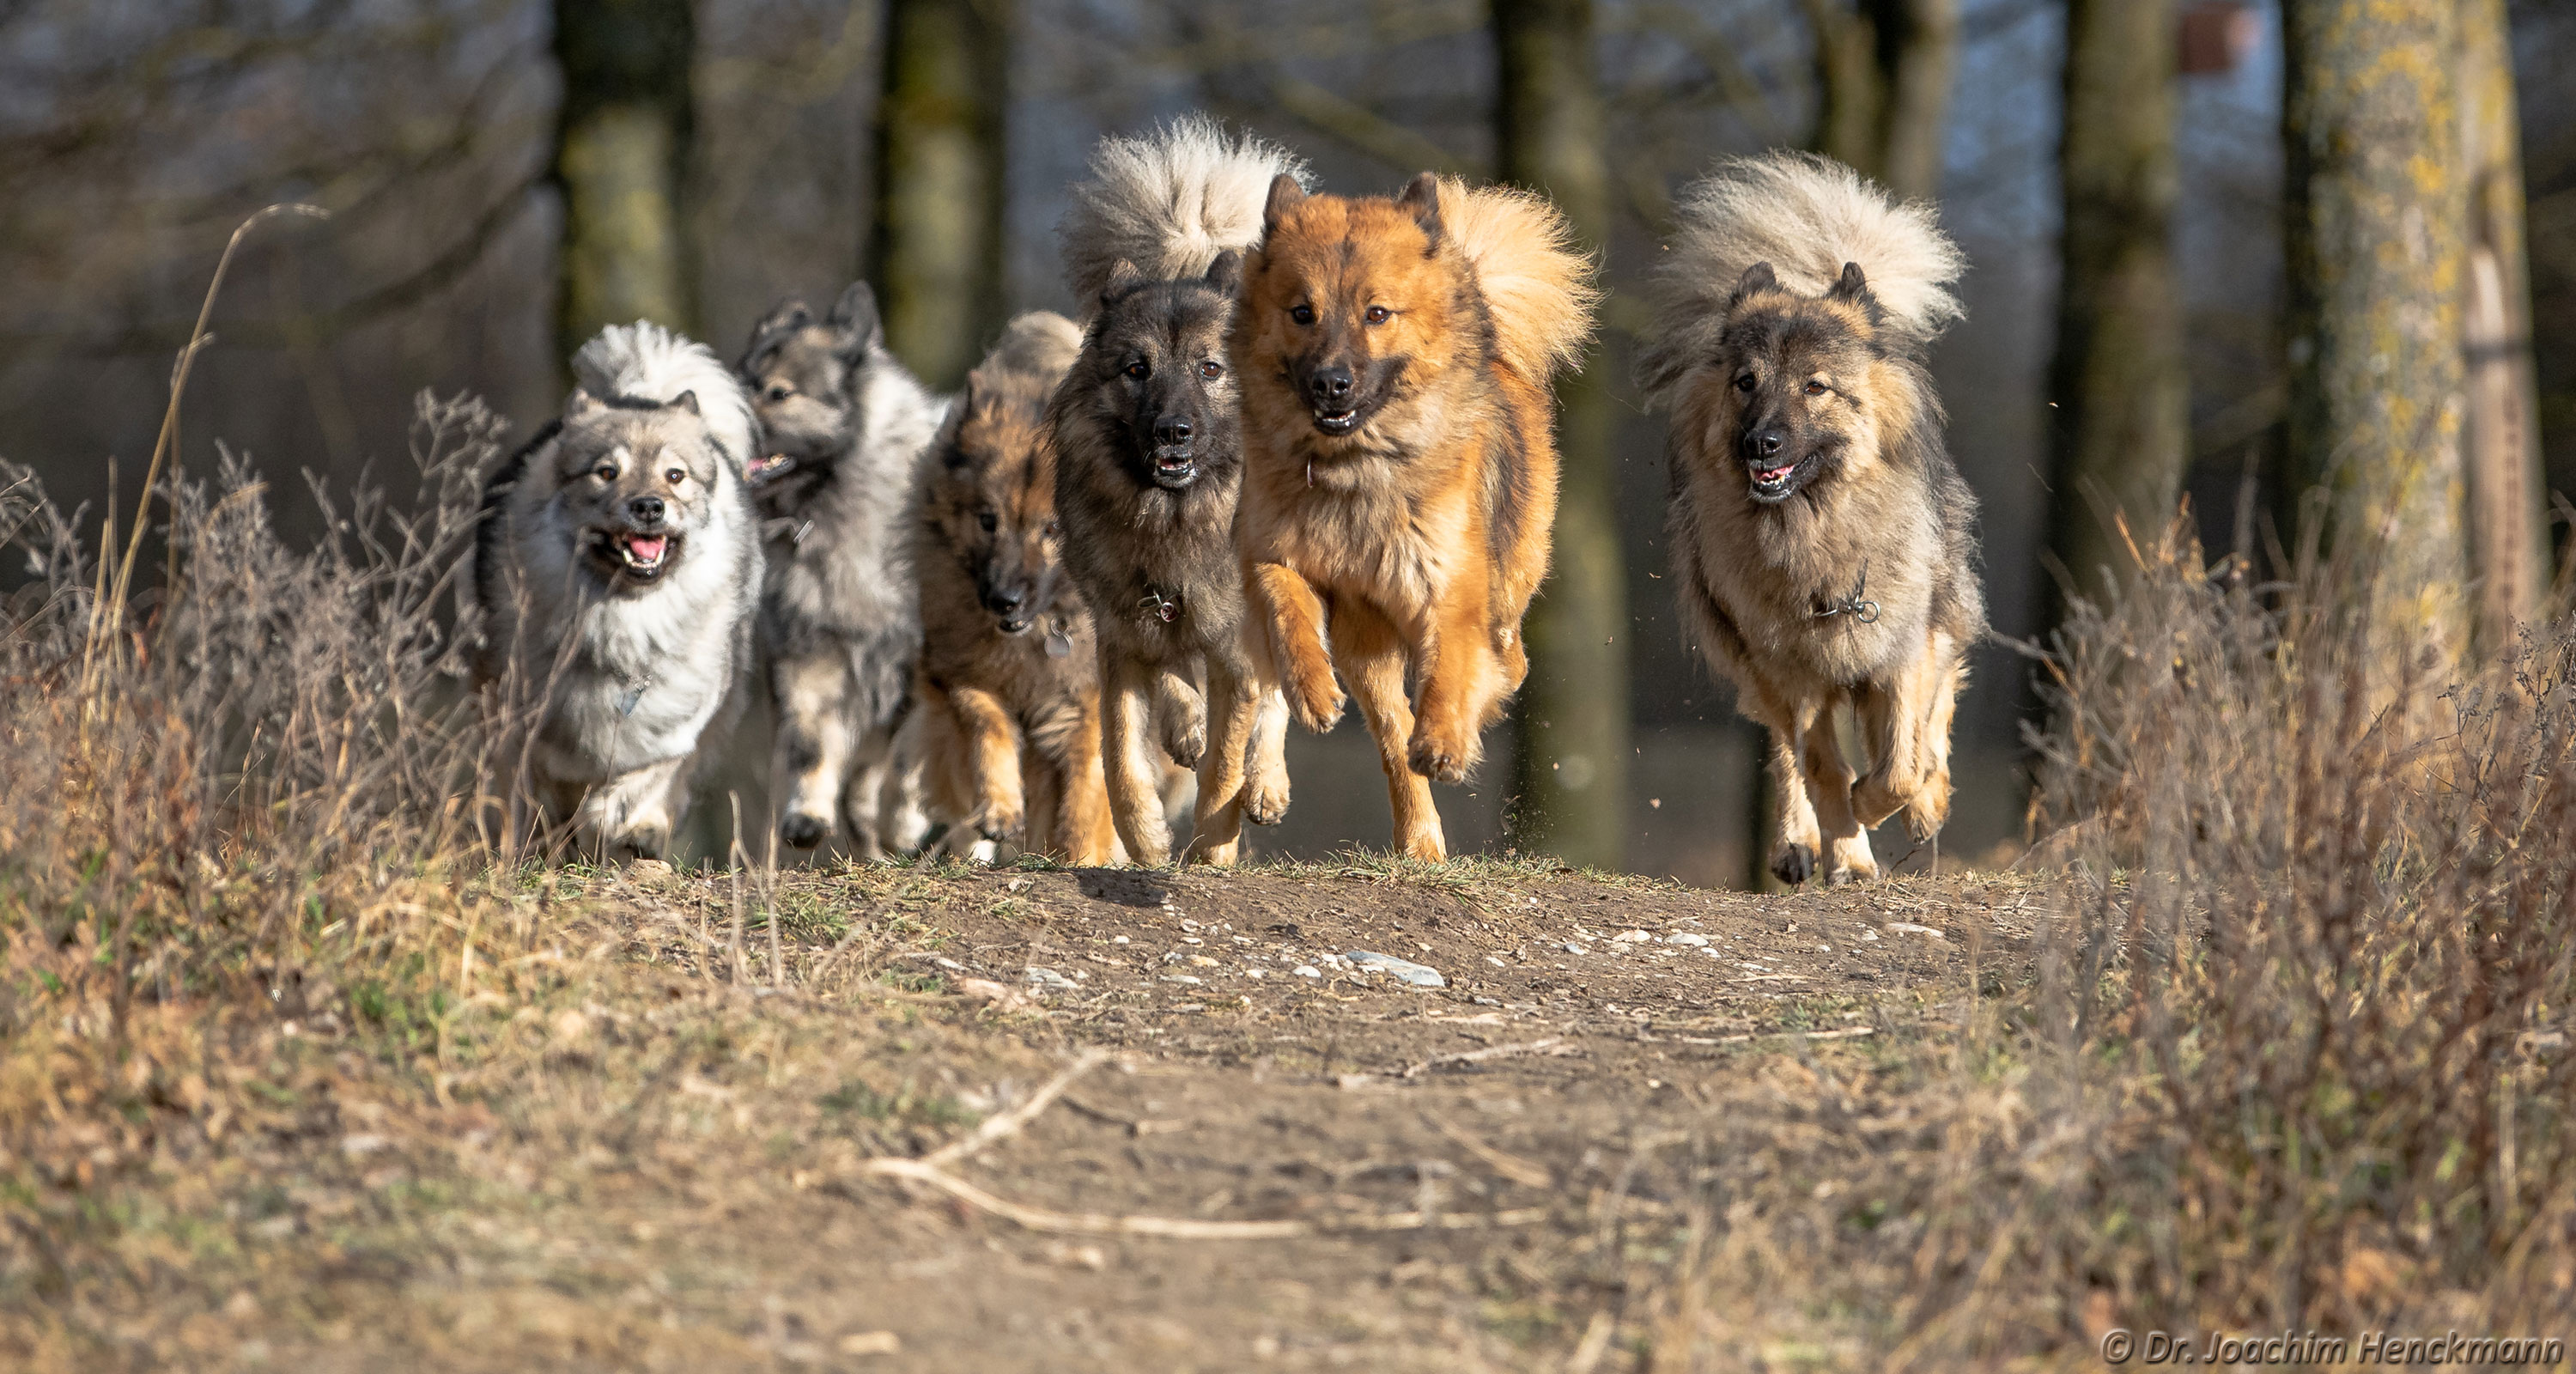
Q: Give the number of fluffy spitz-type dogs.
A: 6